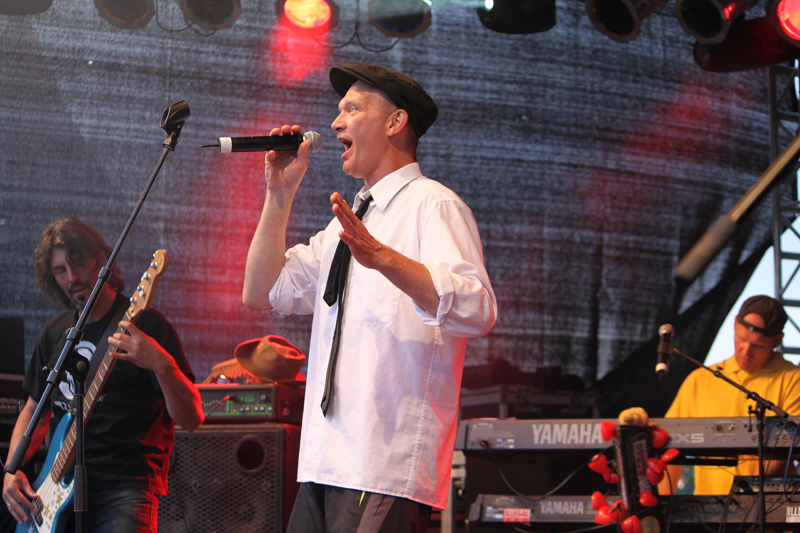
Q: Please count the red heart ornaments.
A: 12